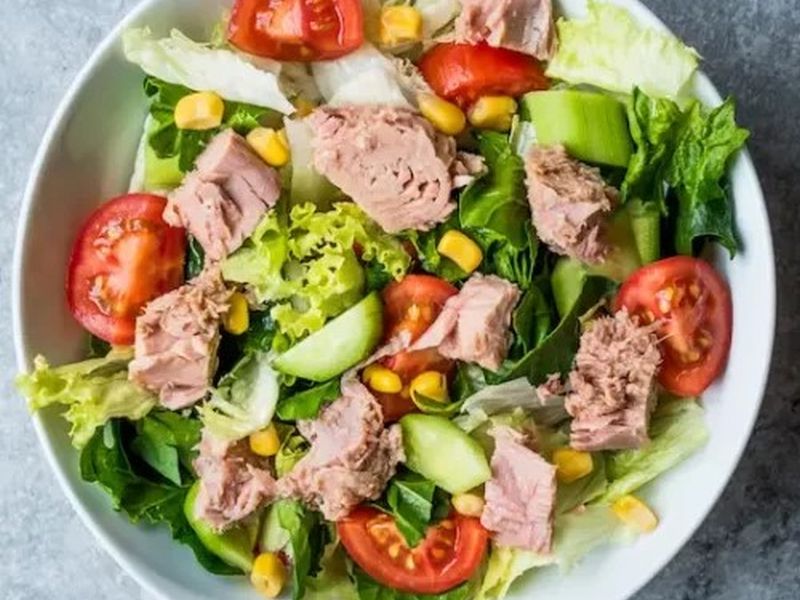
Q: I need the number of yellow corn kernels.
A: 14